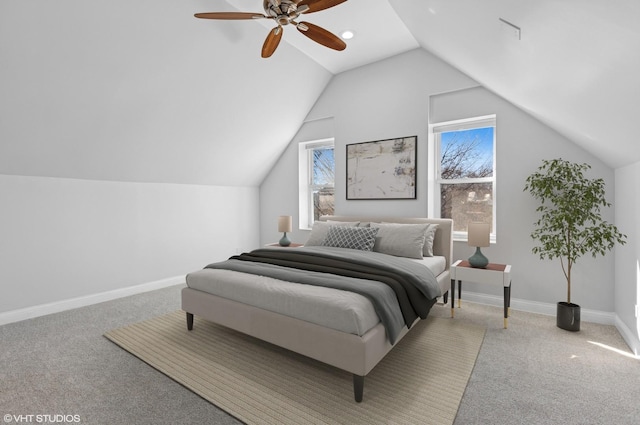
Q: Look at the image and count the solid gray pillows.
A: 4